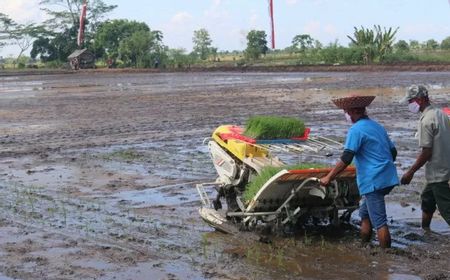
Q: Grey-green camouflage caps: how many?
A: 1